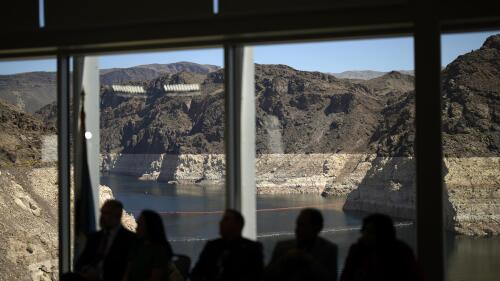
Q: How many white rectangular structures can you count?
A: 2